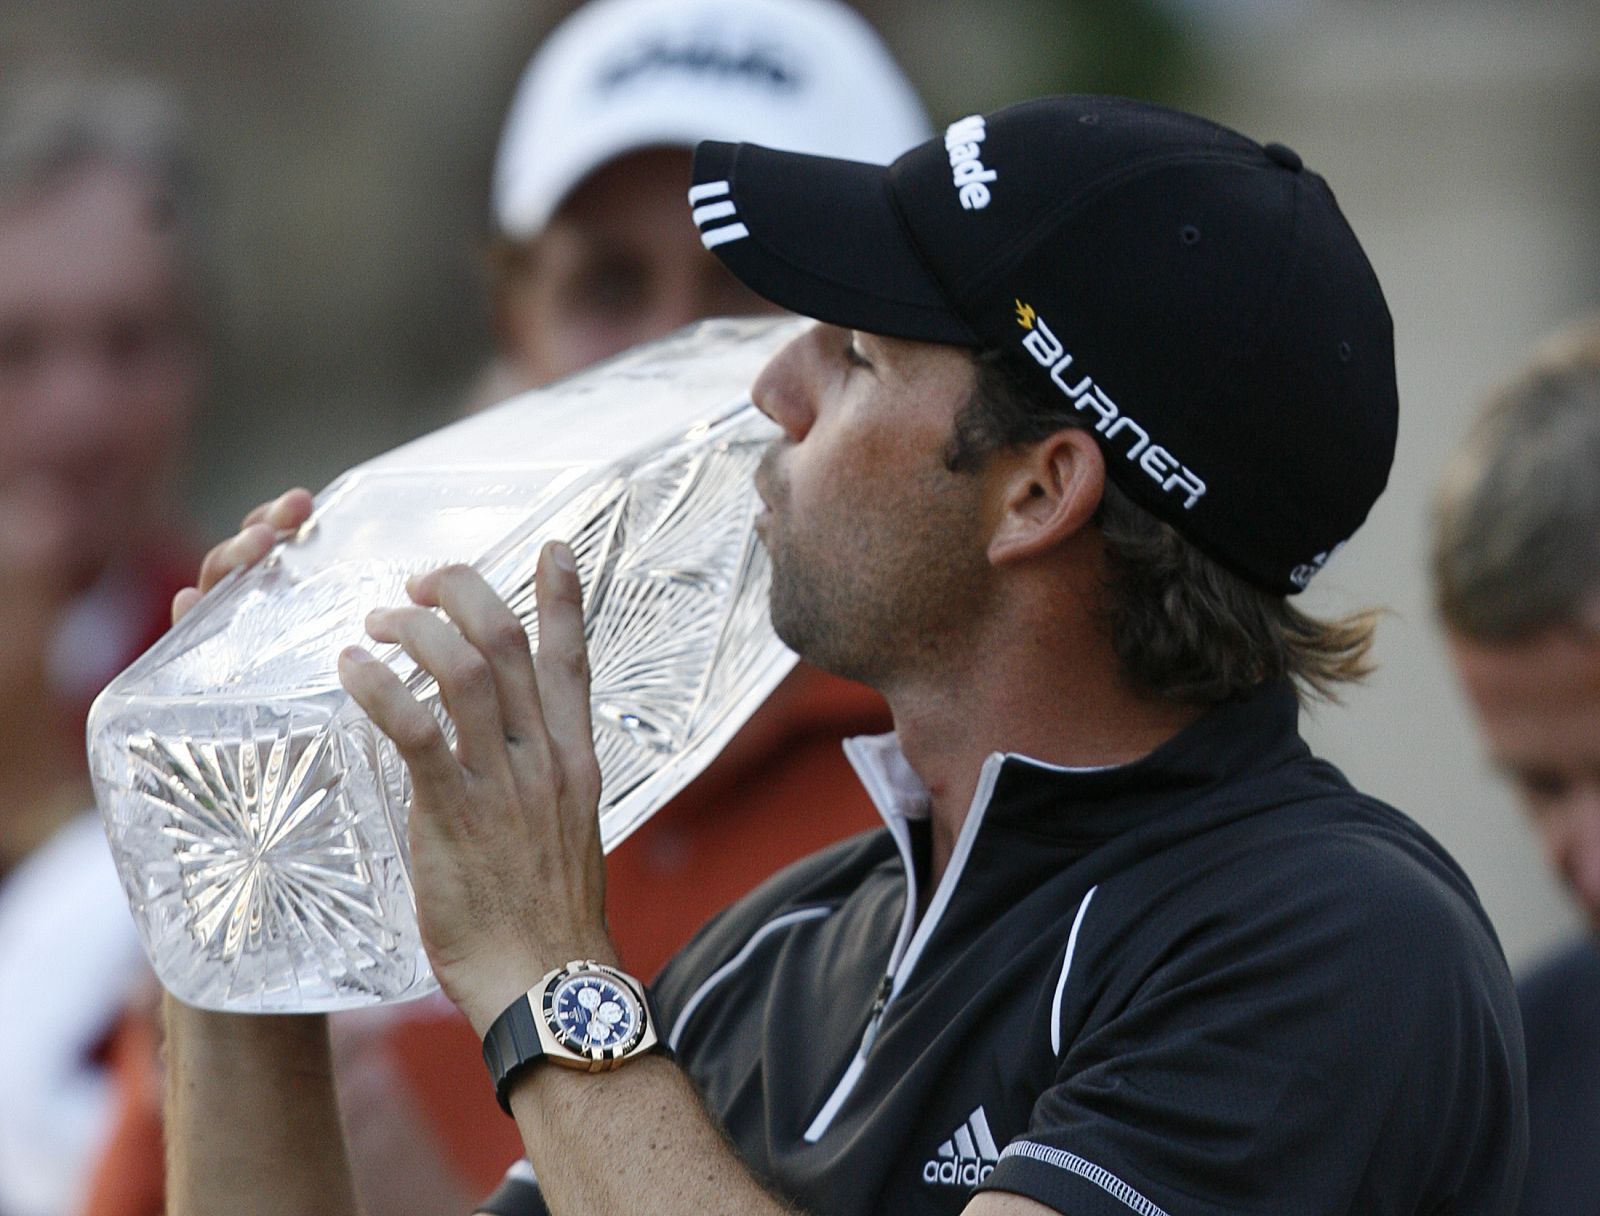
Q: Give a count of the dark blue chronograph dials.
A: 1